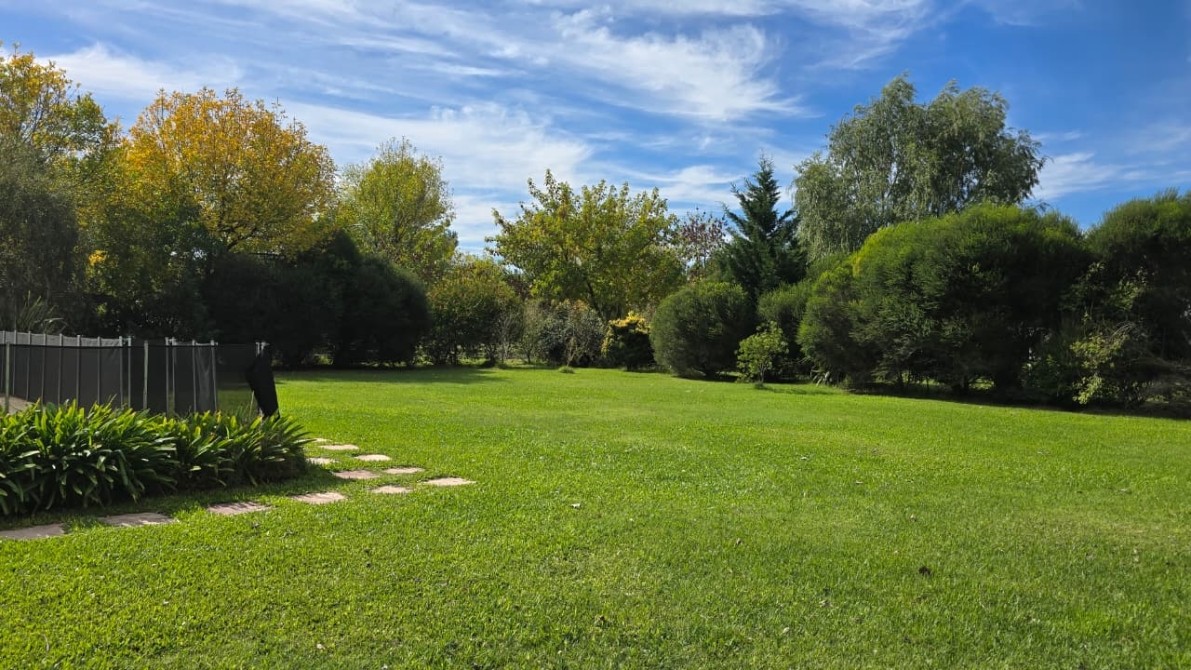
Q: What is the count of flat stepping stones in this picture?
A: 12